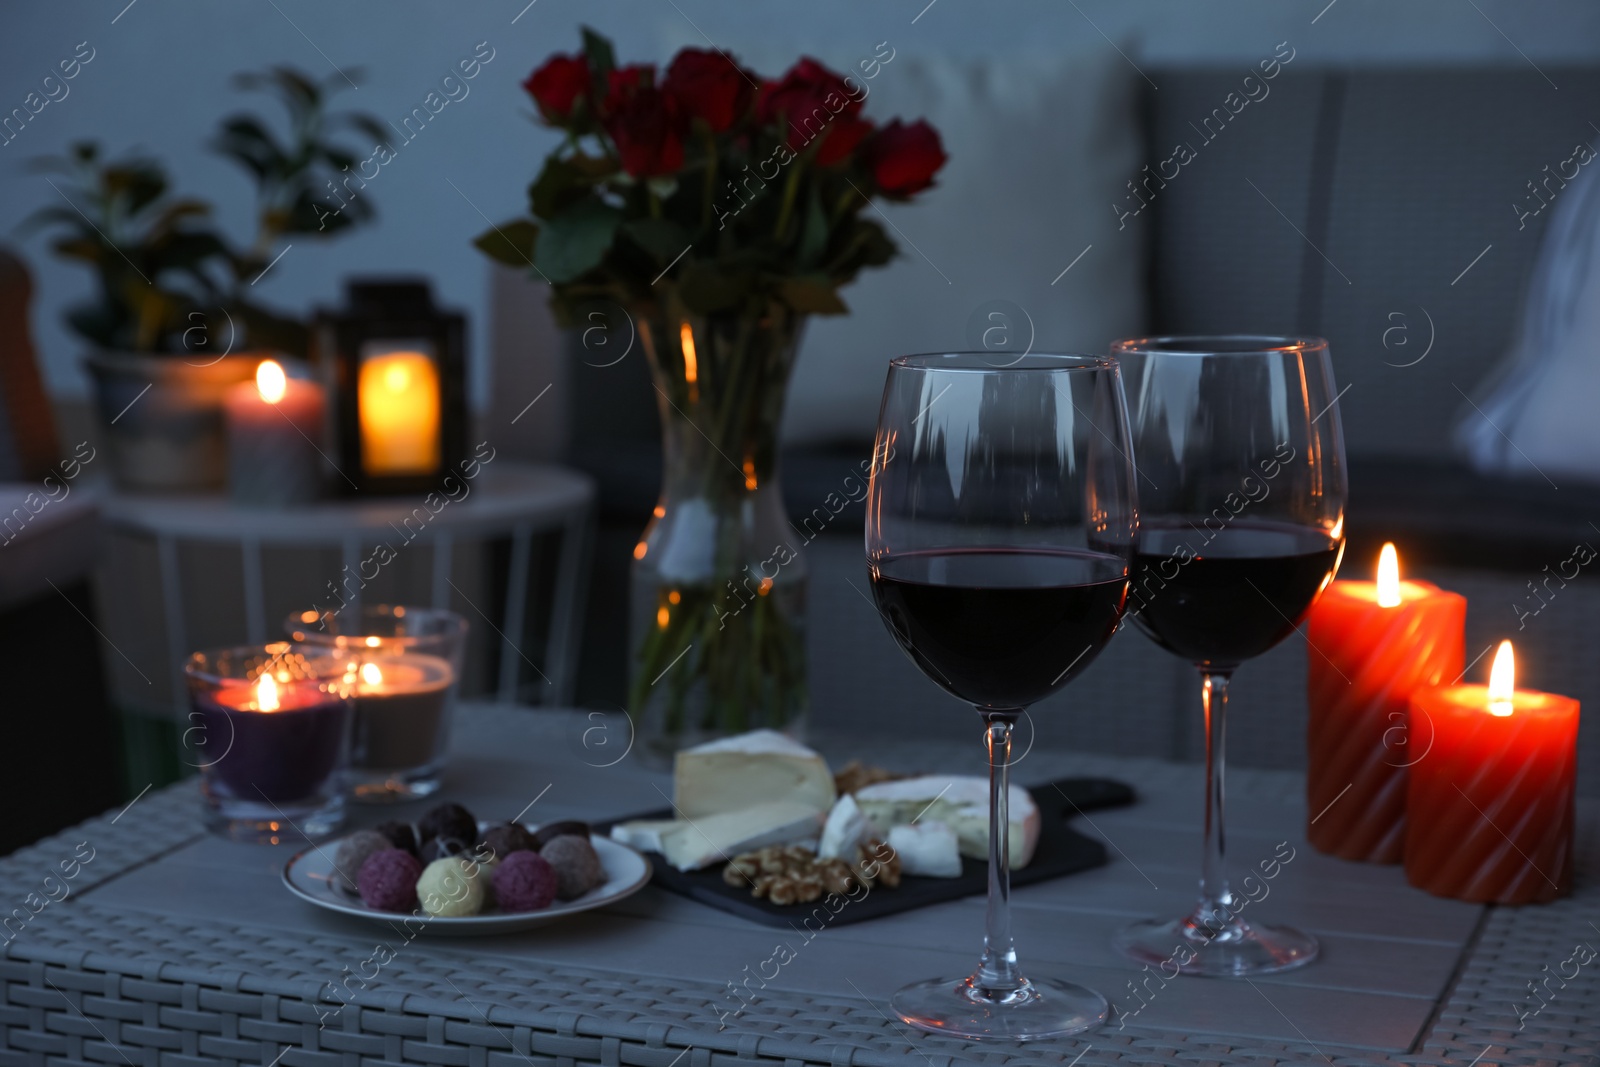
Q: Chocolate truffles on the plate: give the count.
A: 11